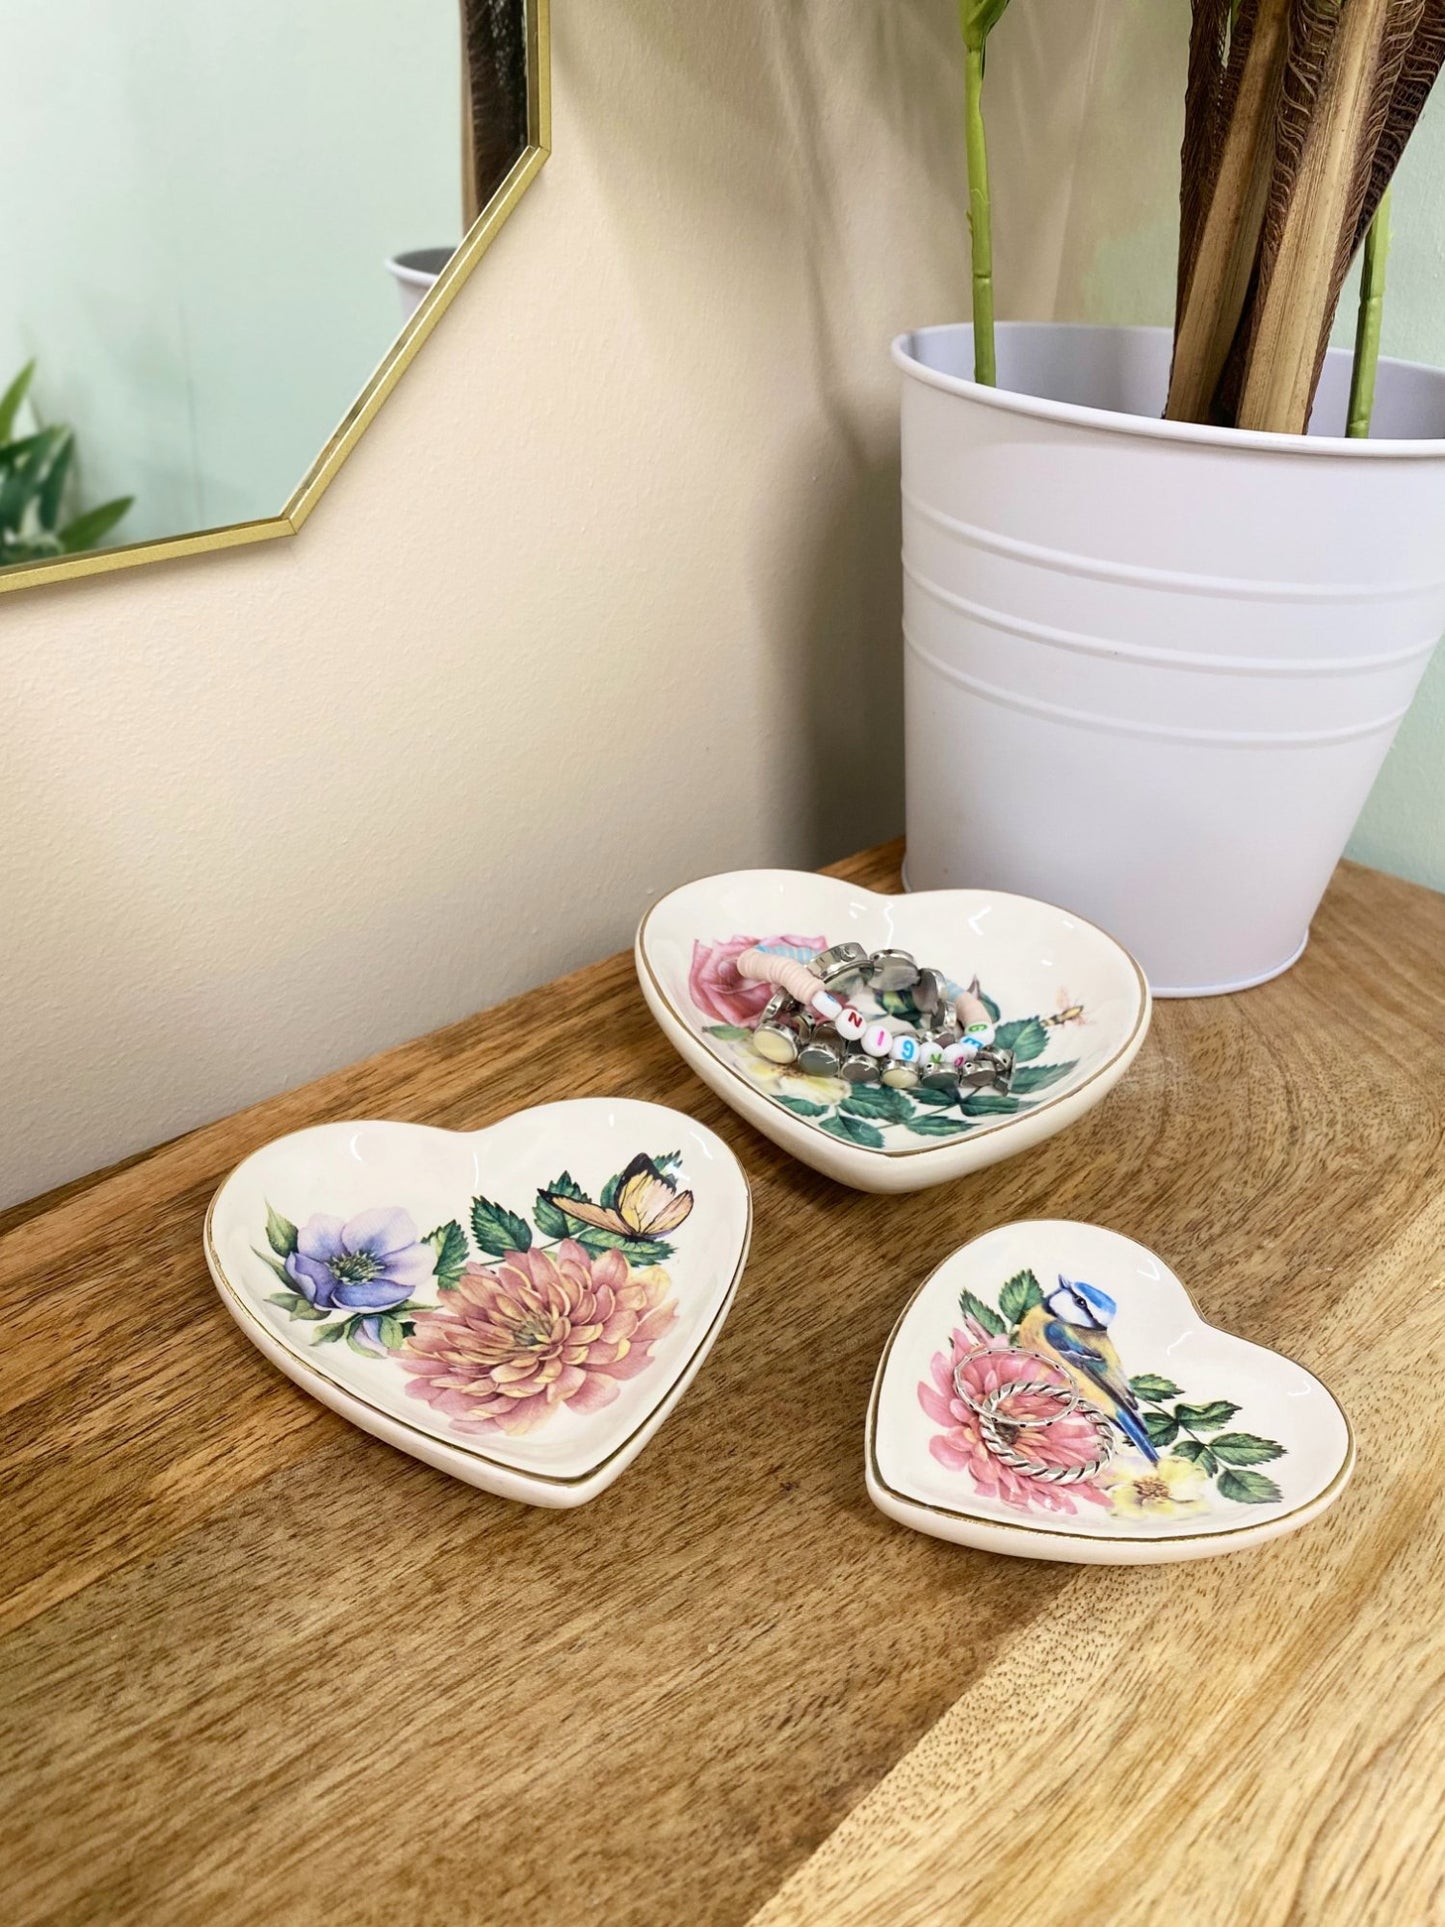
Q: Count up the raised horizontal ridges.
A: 3